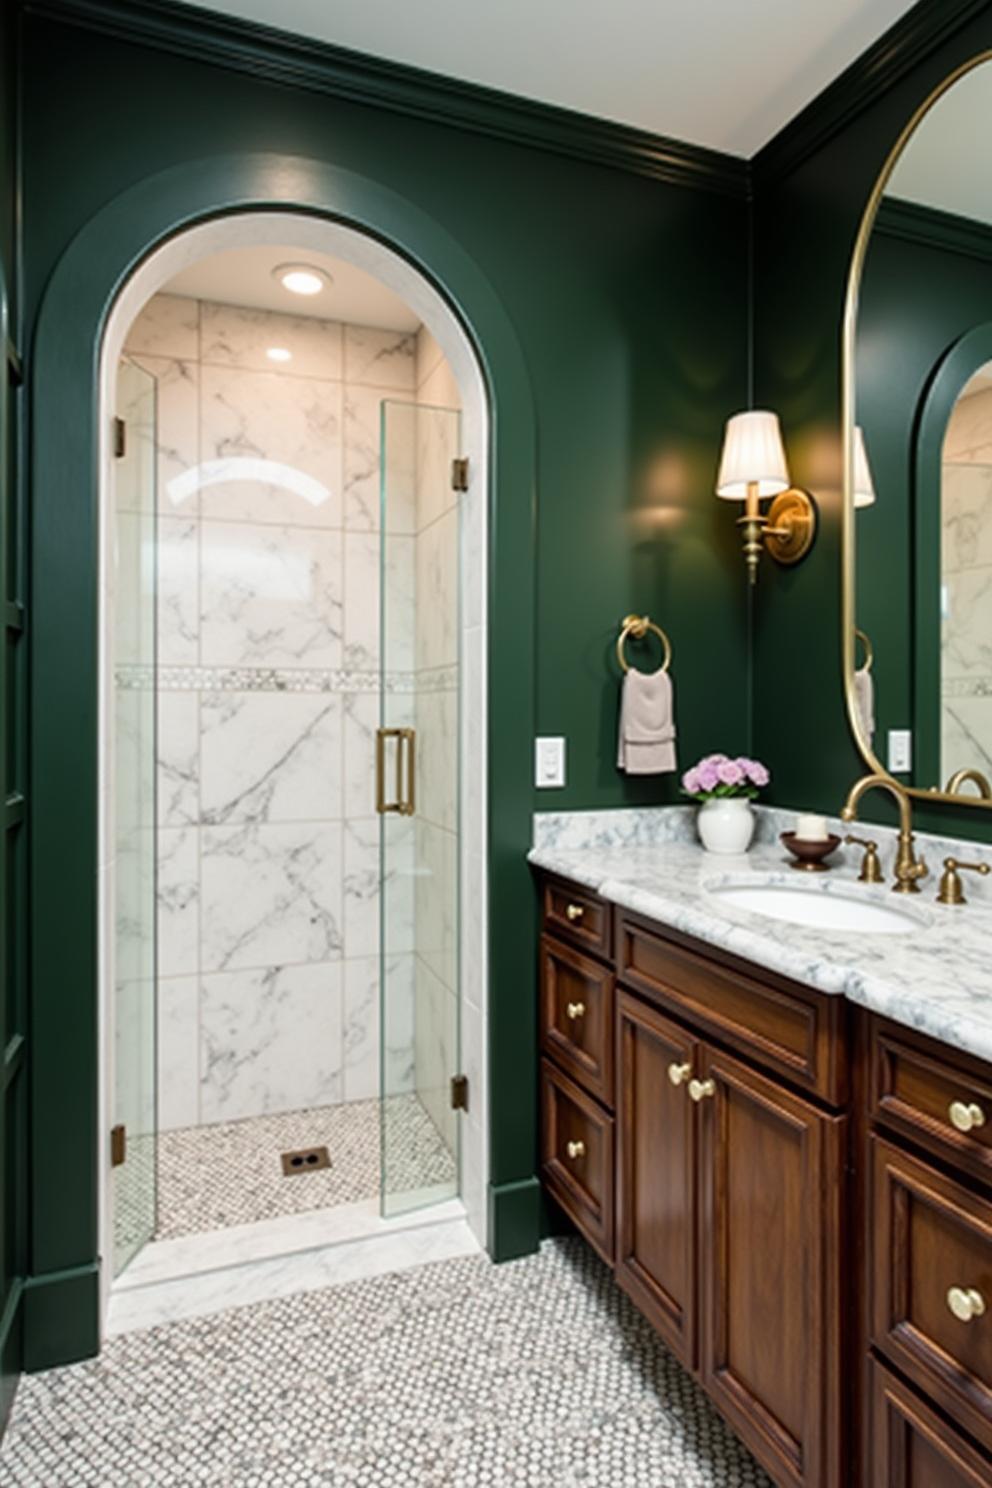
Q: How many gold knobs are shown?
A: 7